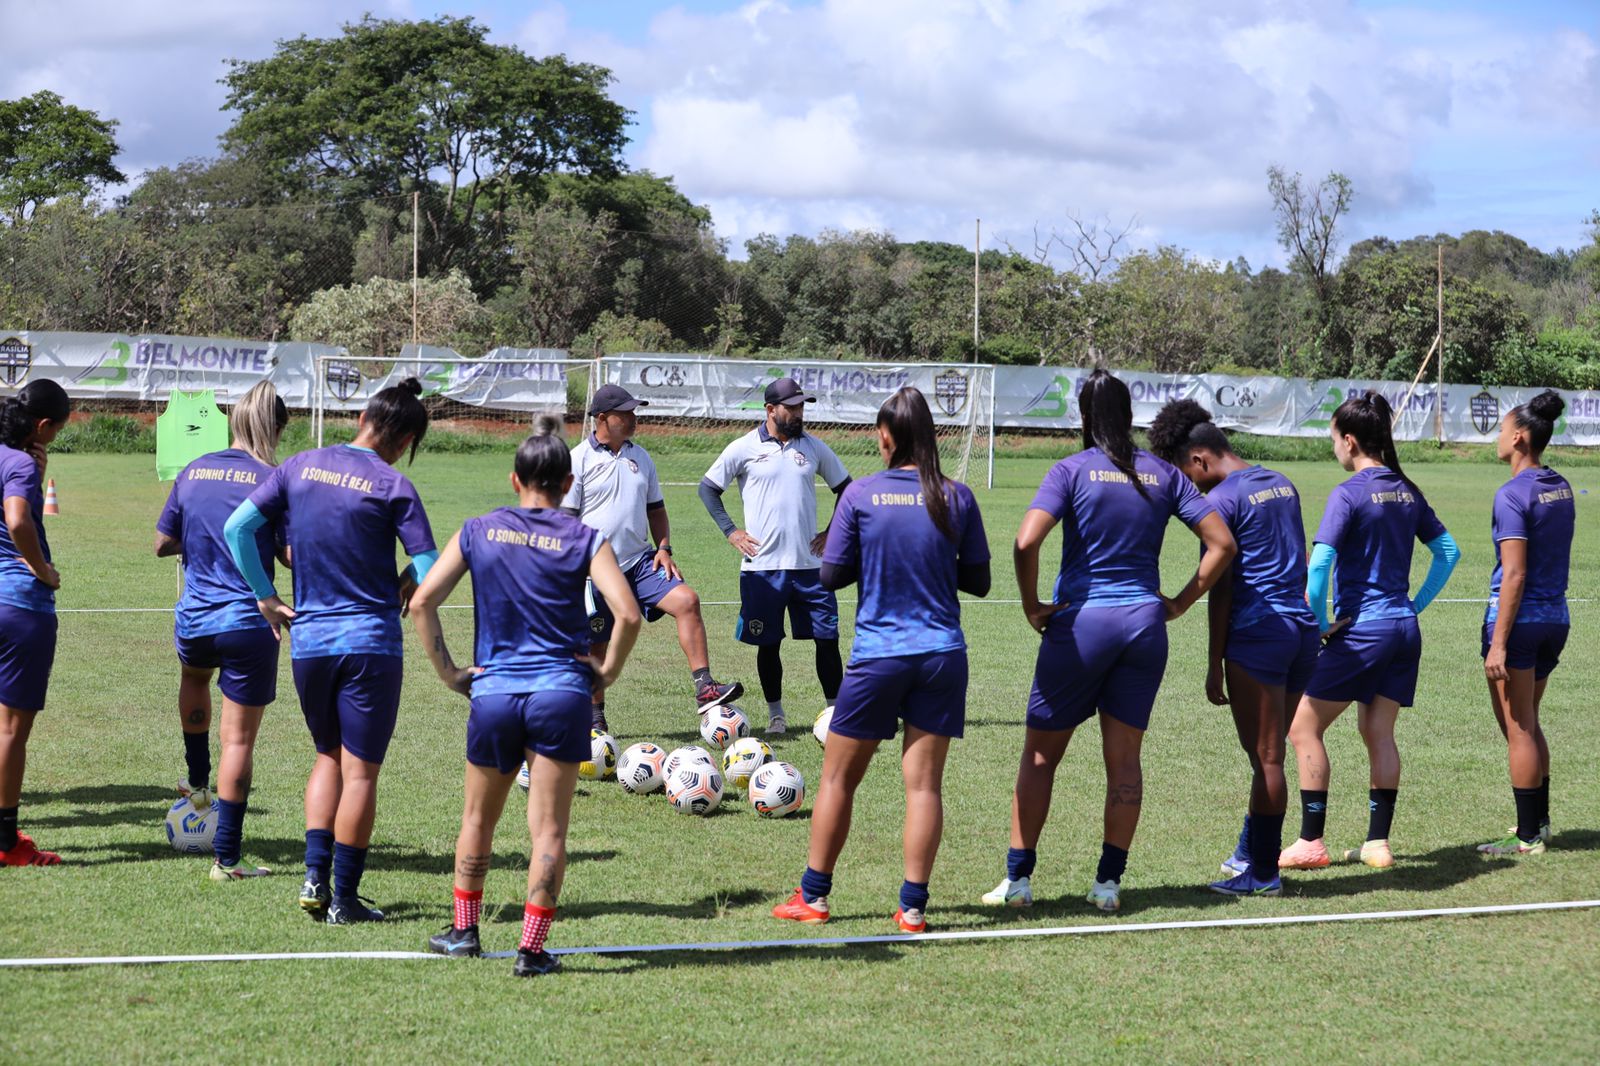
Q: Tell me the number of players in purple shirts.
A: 9